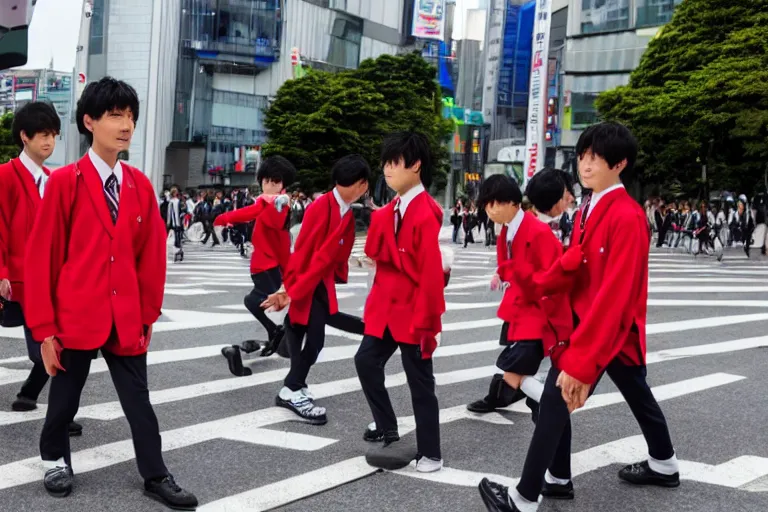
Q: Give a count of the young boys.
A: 8